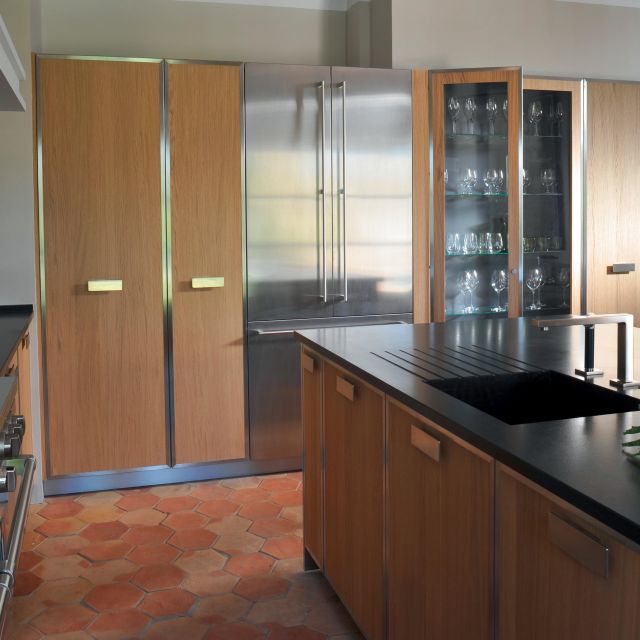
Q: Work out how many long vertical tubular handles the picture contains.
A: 2